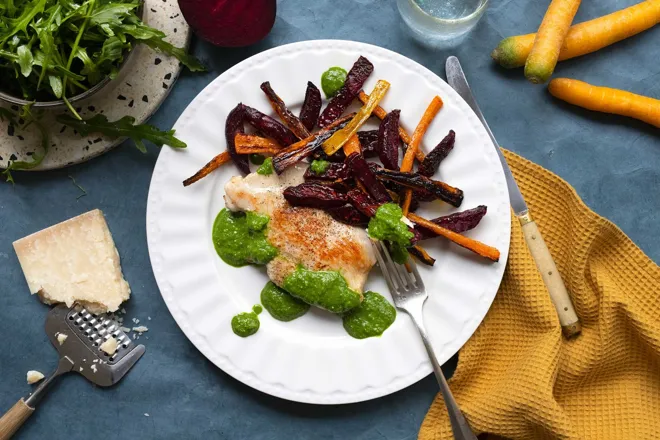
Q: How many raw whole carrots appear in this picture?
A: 3